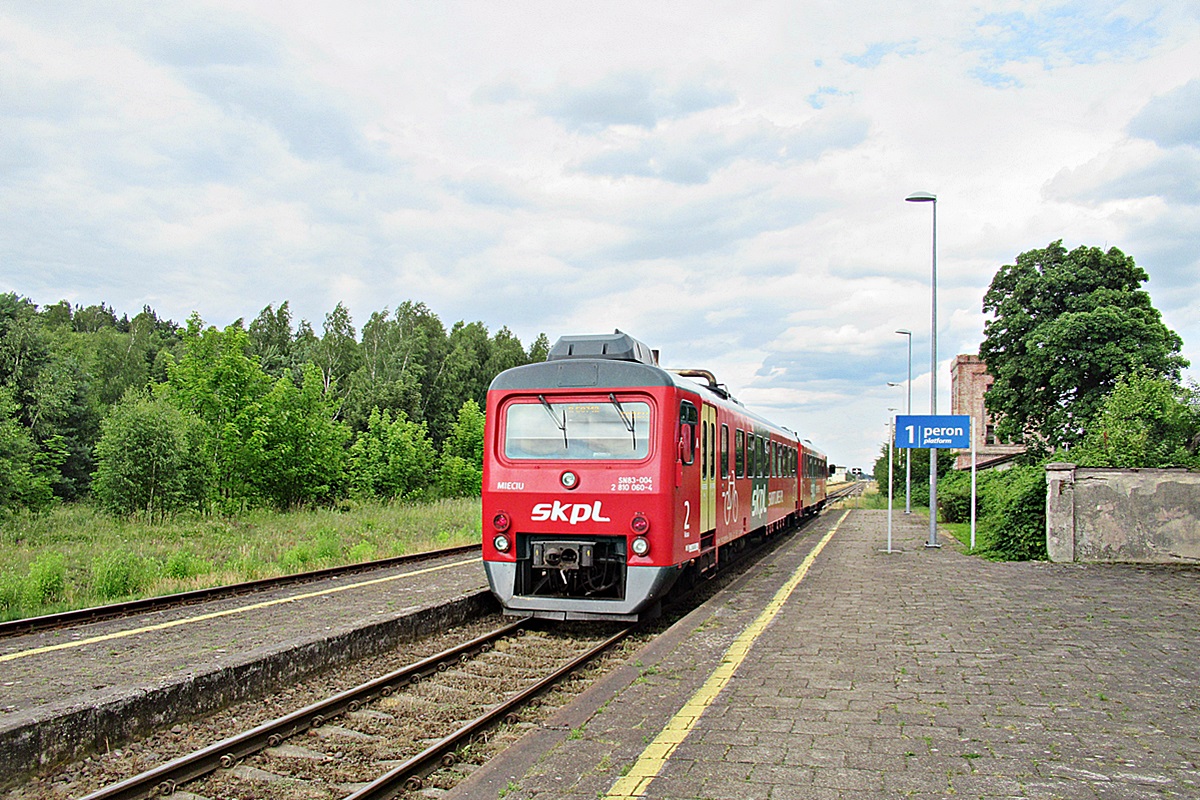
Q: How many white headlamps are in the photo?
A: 3